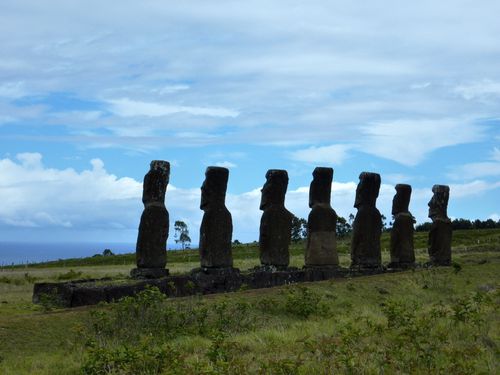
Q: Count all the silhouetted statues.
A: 7